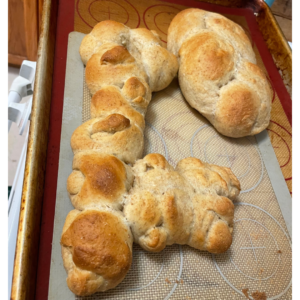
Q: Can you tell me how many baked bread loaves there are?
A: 2